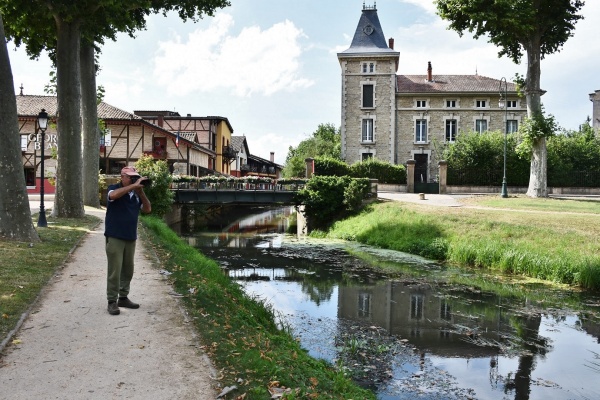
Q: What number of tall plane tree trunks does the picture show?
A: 4